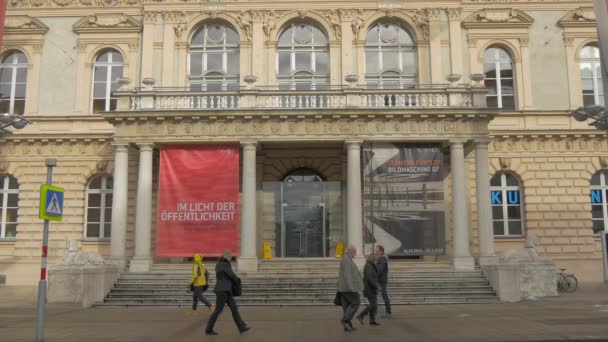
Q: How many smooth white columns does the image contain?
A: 6